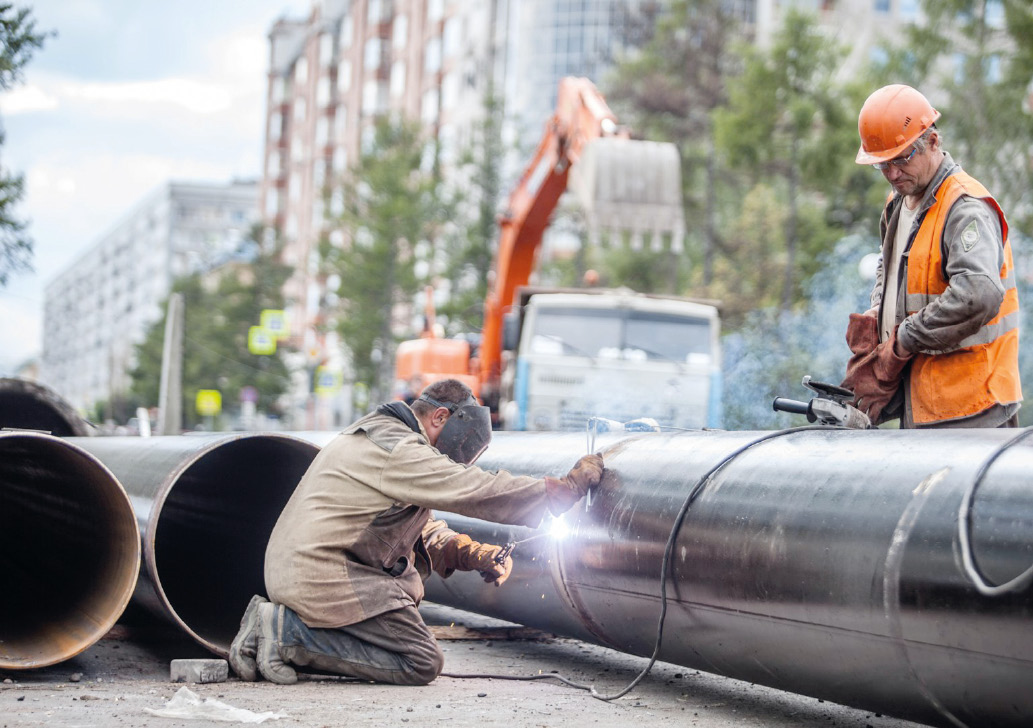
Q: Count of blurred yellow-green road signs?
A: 4